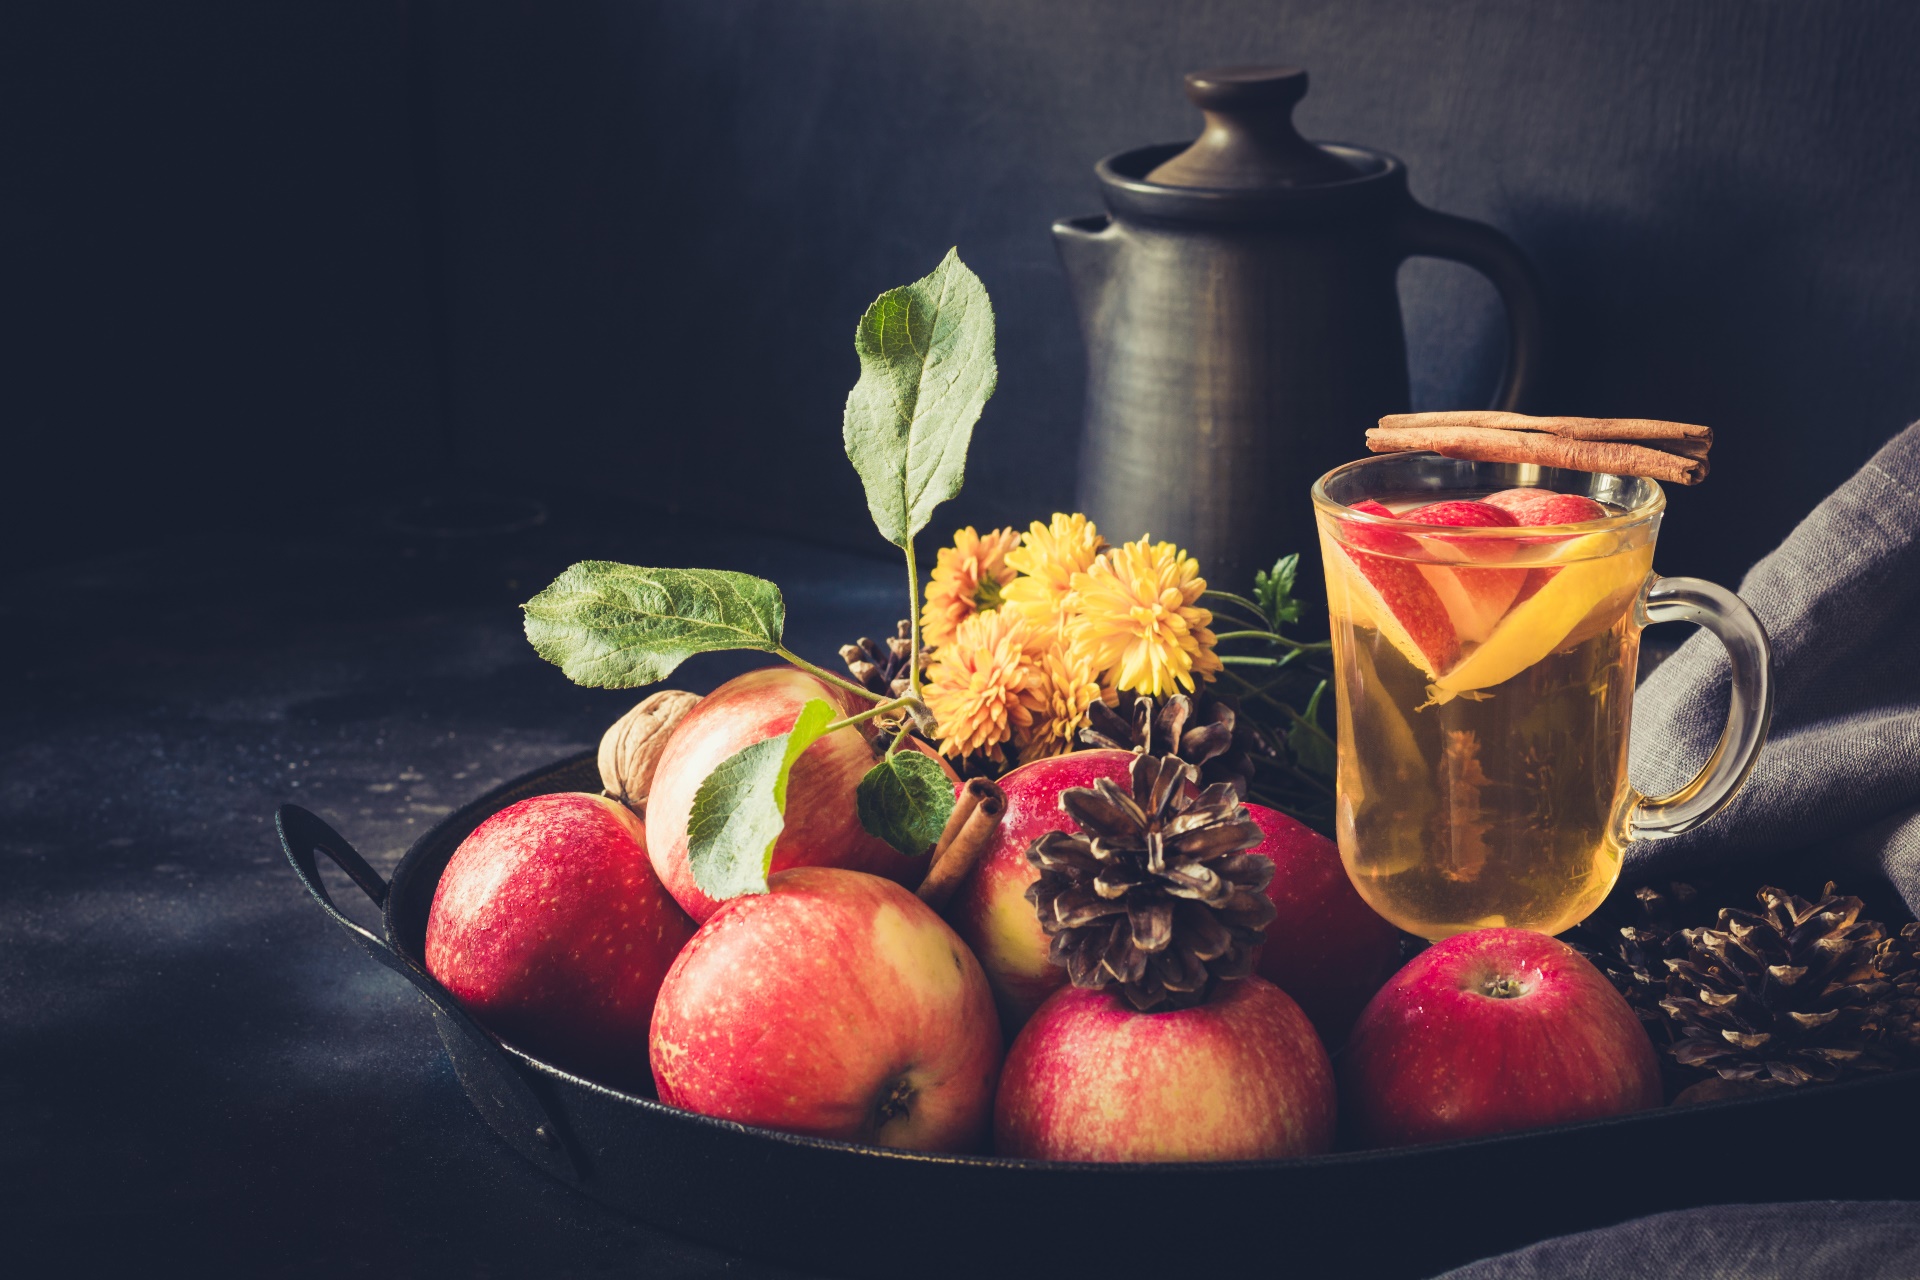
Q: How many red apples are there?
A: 7